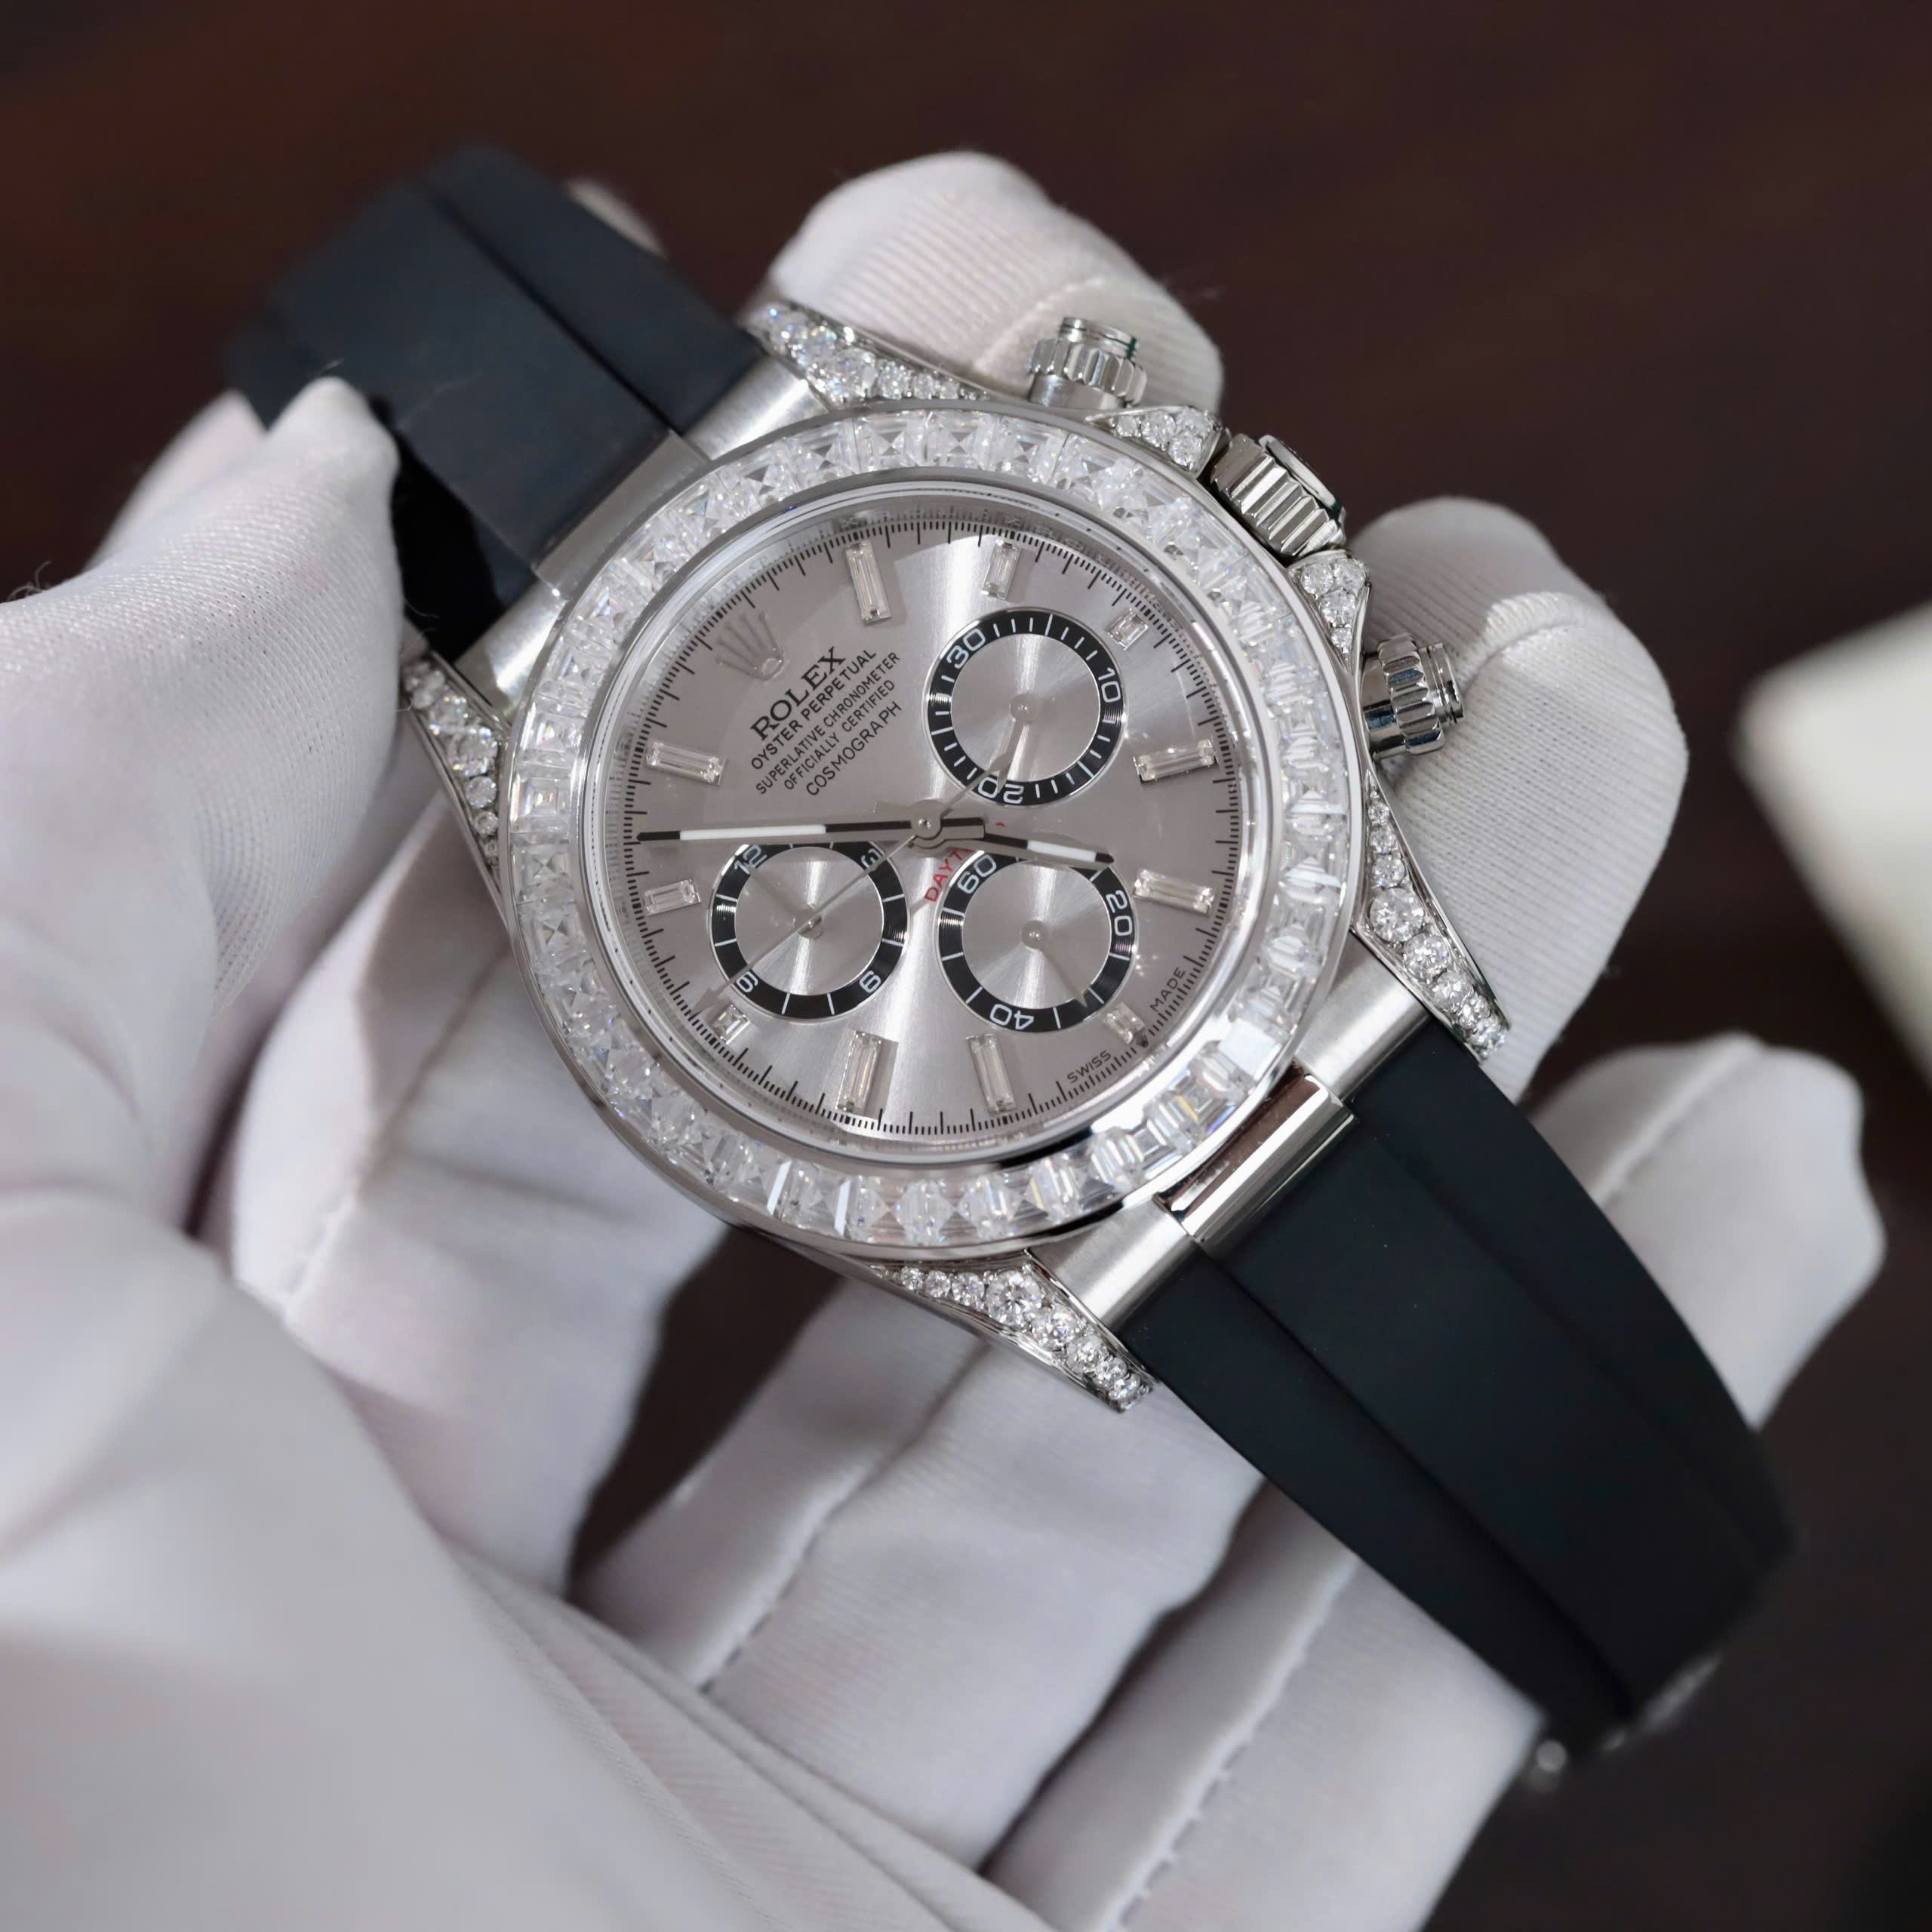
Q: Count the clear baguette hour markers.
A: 11